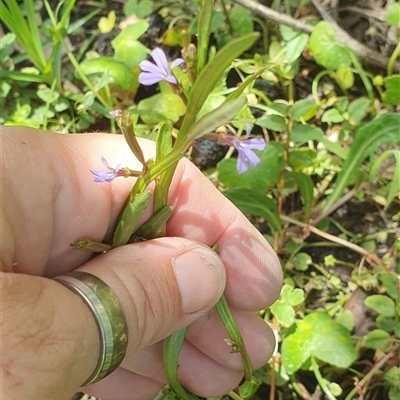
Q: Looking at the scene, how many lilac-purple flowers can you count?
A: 3